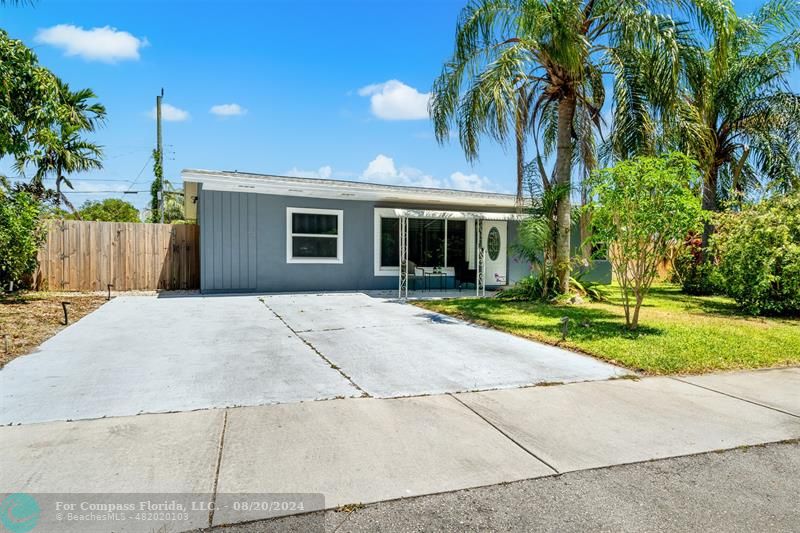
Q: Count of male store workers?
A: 0